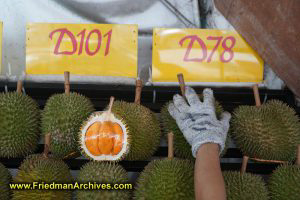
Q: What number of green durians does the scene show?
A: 11